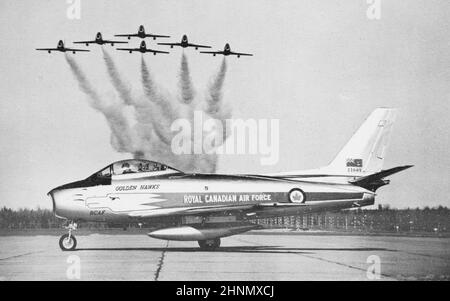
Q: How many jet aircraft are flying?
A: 6